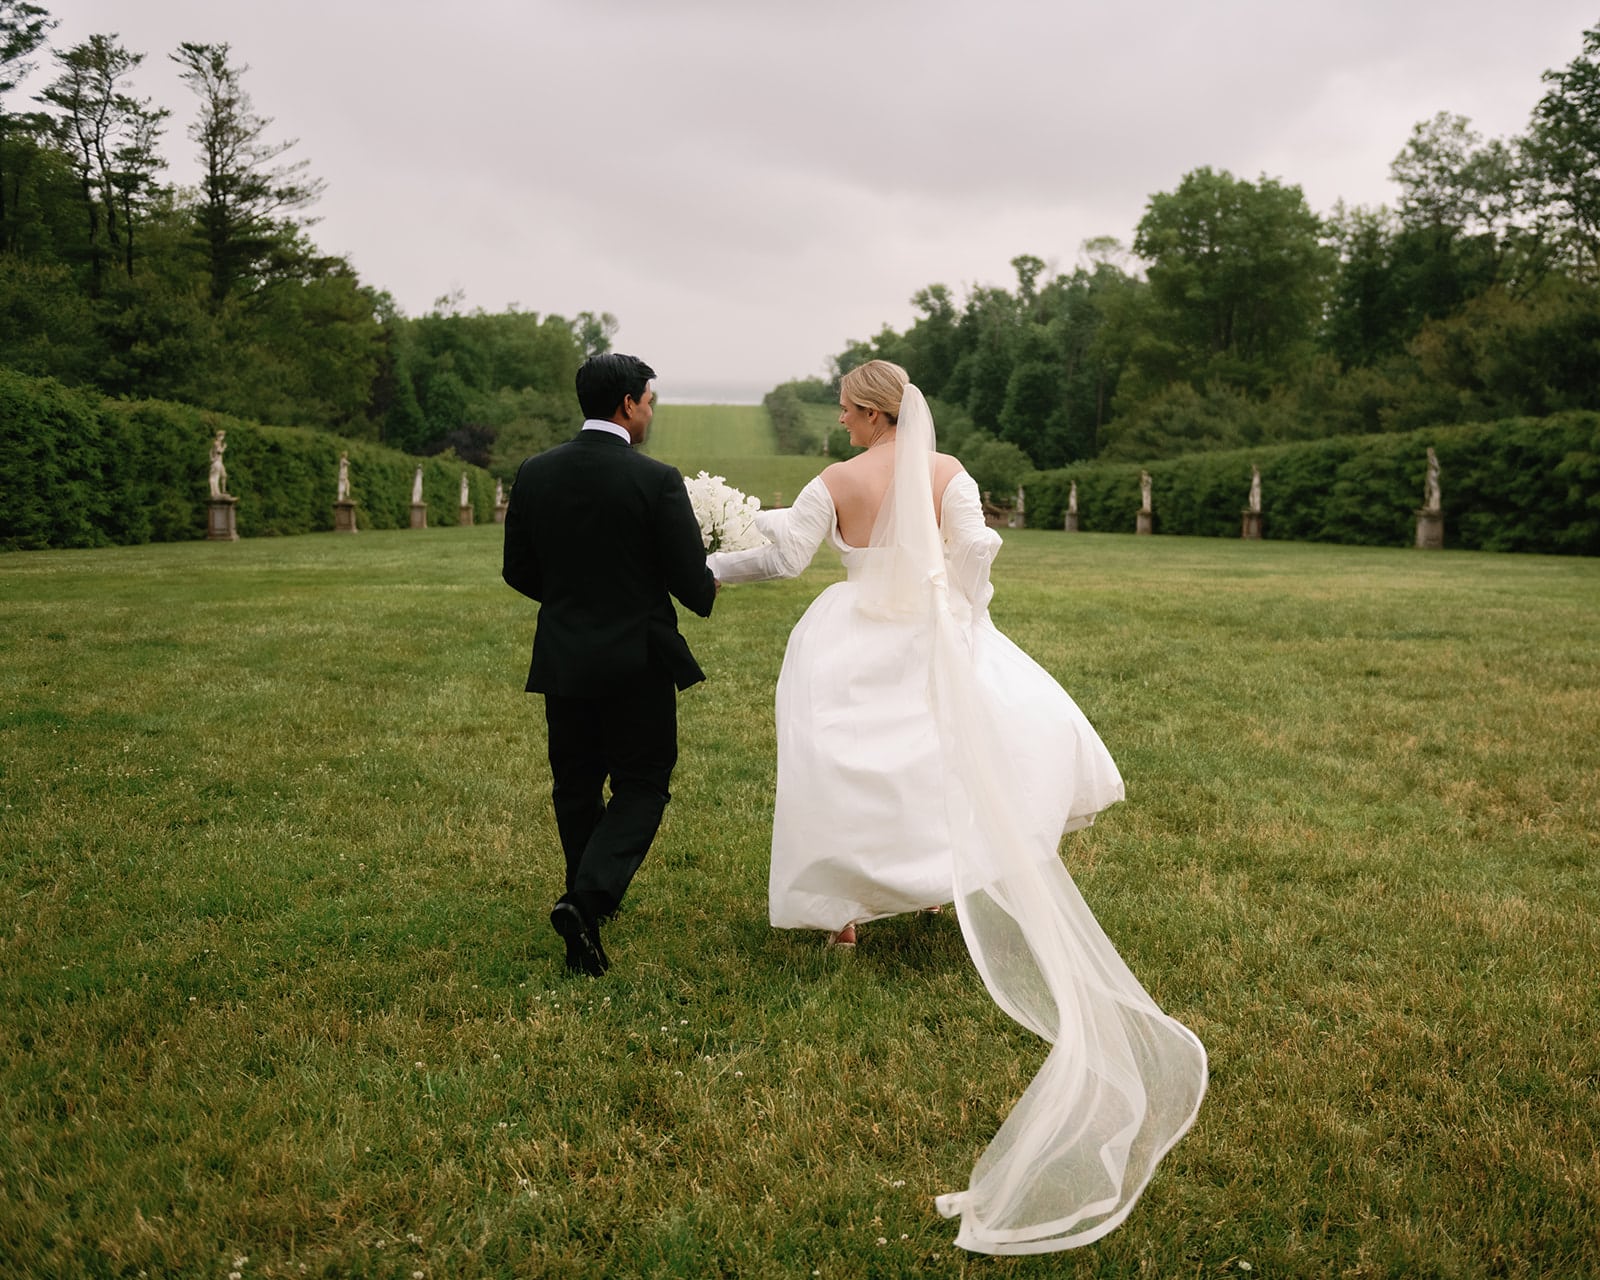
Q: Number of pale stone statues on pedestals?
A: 10